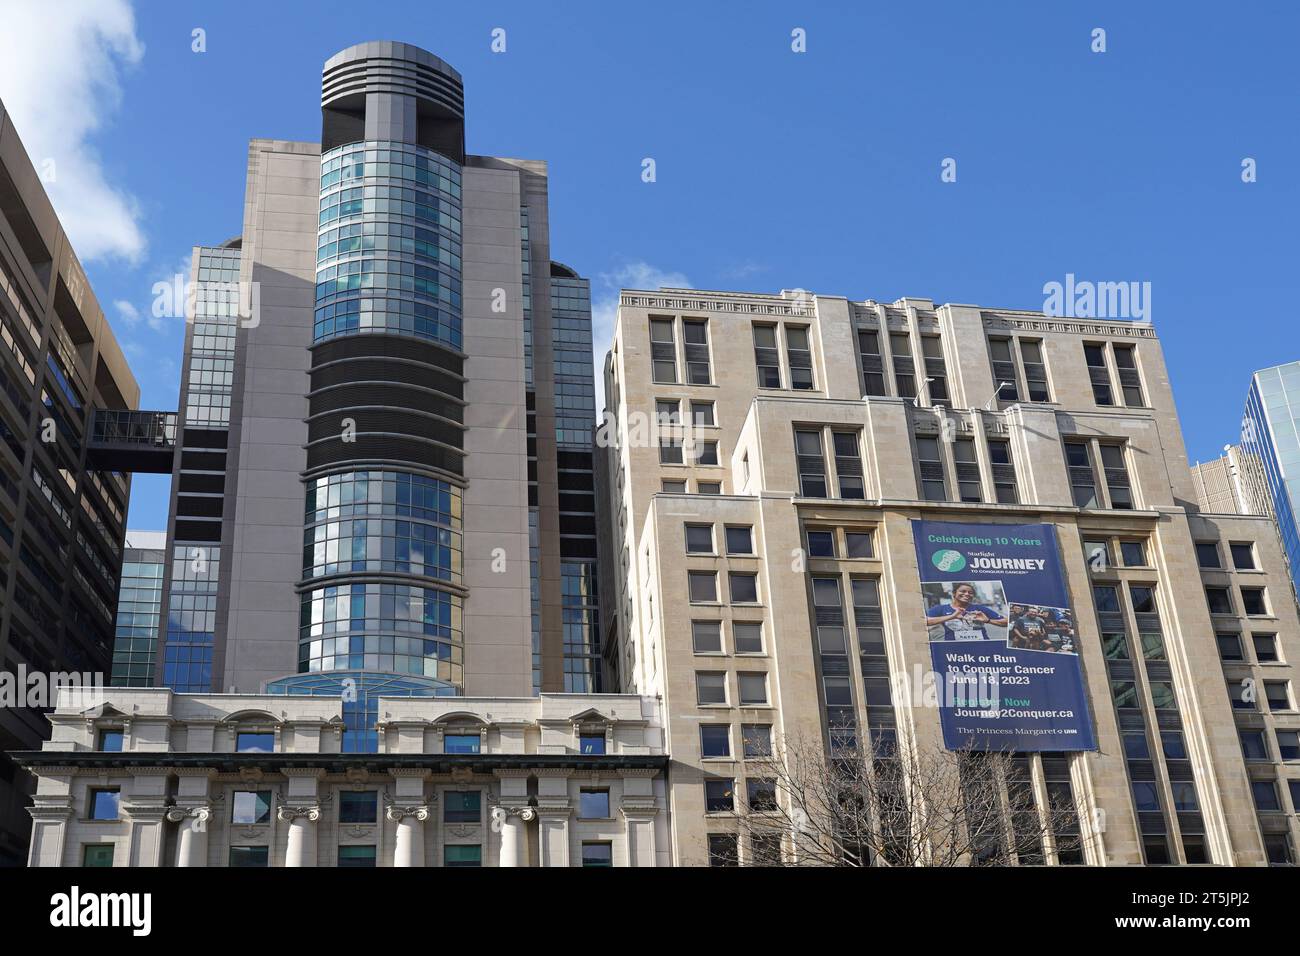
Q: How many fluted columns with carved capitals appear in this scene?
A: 4